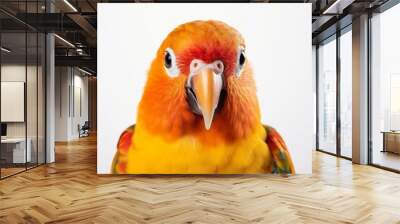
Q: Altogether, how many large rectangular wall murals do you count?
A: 1